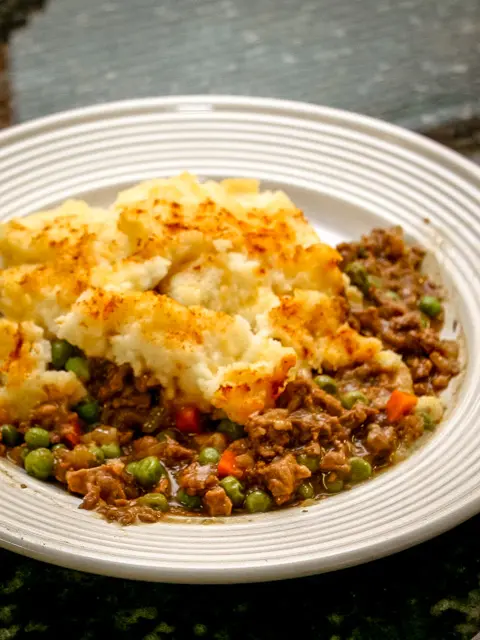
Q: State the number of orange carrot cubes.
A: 4